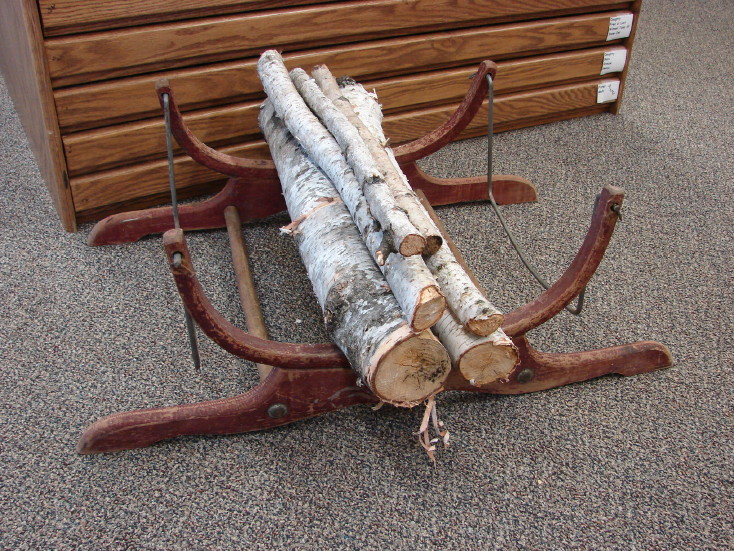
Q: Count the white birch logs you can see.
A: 6